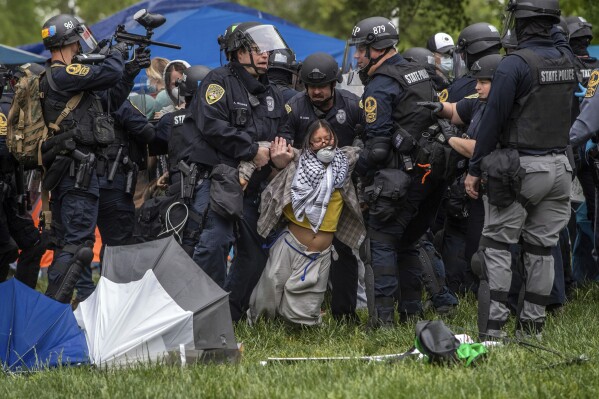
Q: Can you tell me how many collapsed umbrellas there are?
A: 3